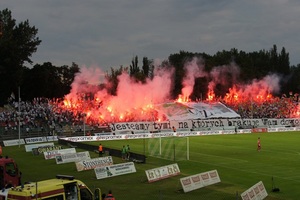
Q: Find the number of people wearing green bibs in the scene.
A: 2